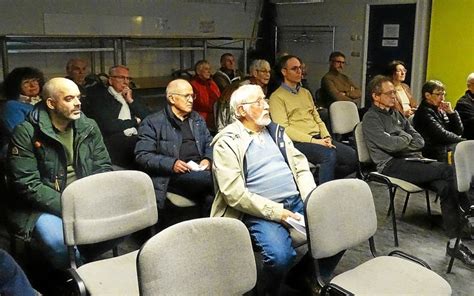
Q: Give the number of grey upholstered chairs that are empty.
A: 5